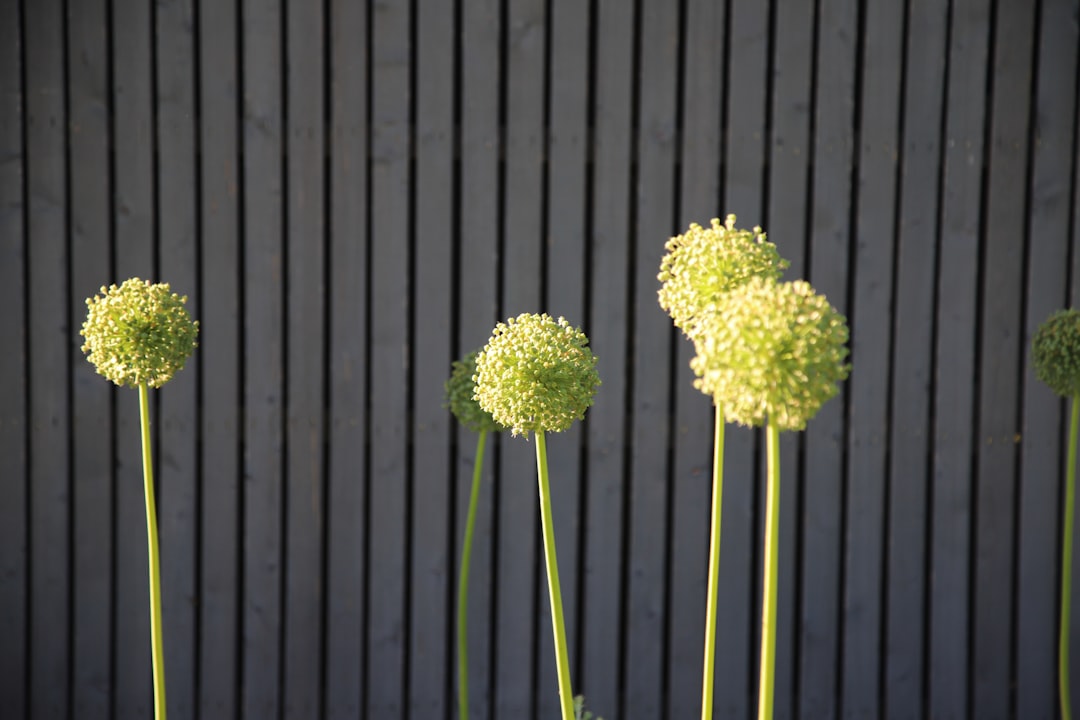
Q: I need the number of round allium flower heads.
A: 6